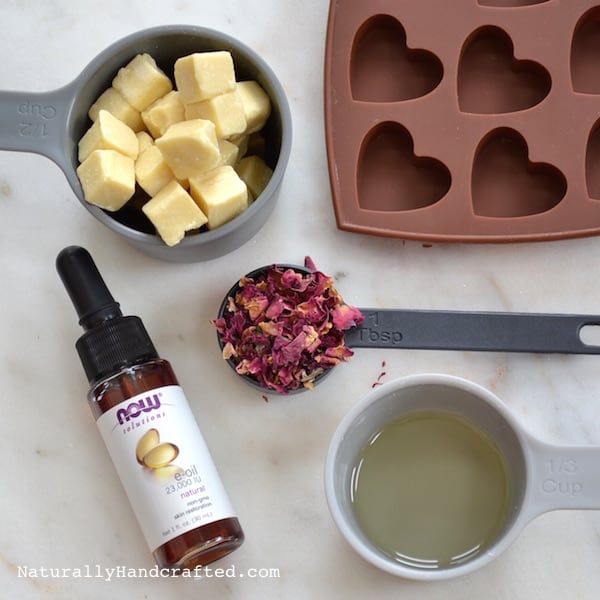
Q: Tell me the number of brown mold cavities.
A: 7